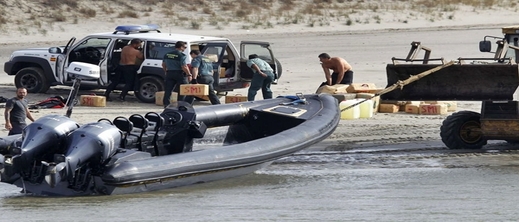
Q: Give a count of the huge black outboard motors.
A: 2